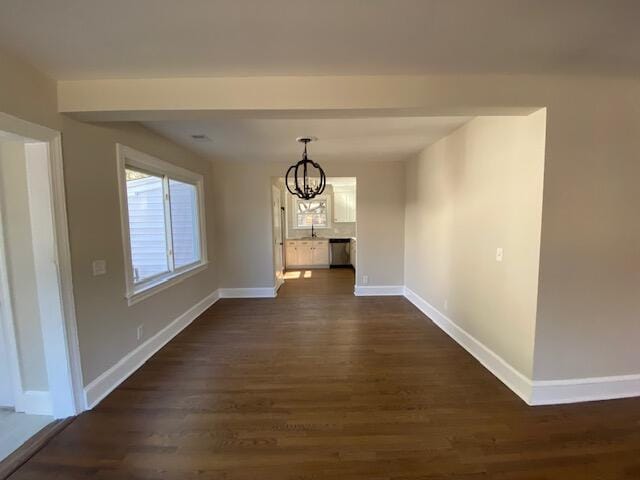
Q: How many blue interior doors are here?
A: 0